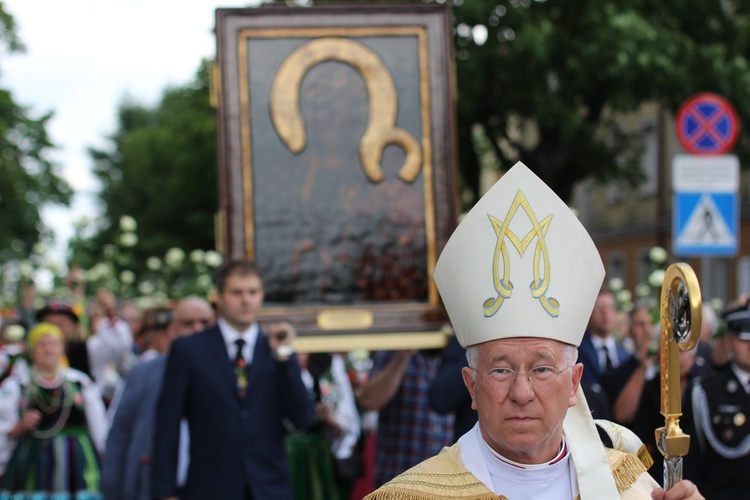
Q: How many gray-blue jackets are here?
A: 1